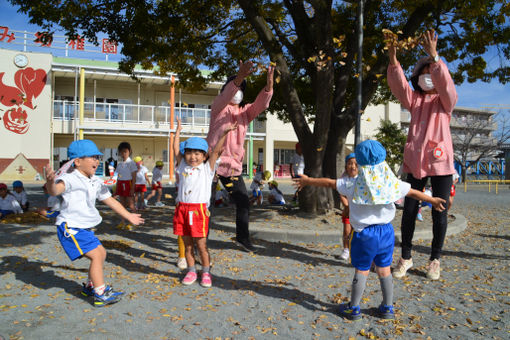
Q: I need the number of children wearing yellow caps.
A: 4